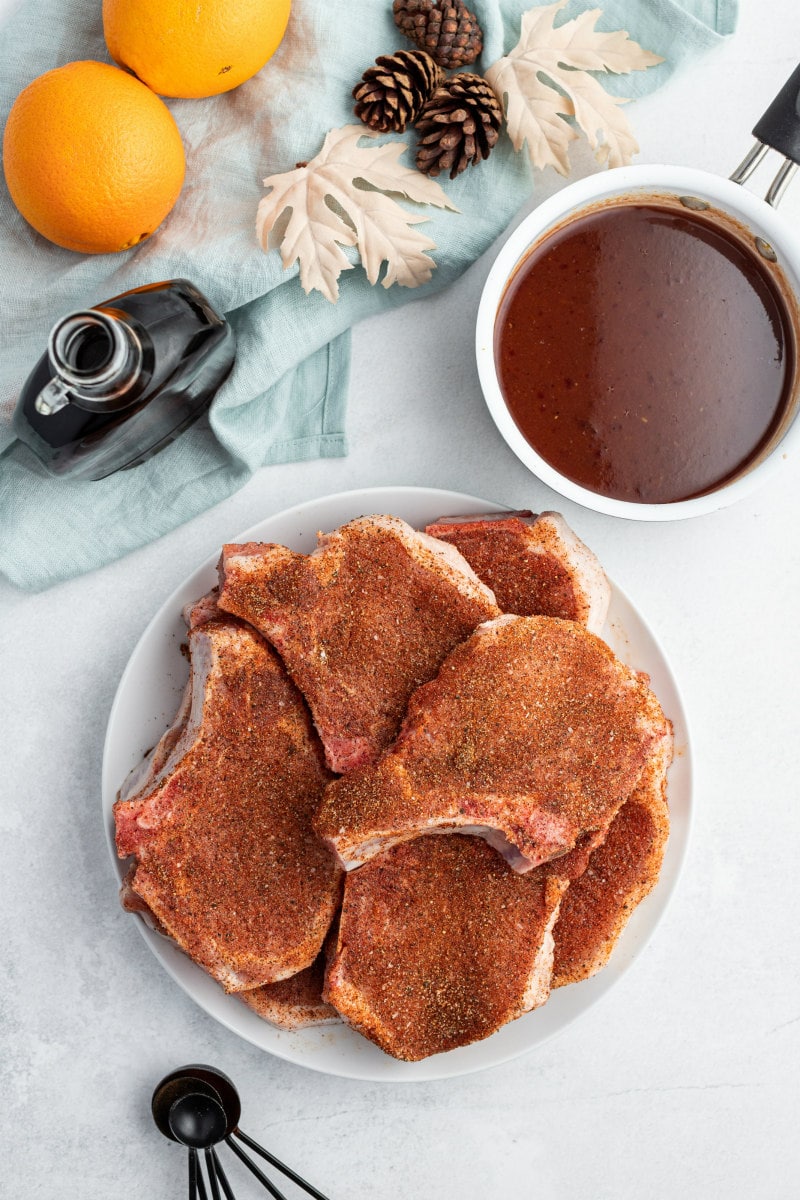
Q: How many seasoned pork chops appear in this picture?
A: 7